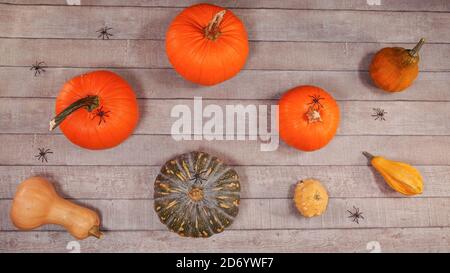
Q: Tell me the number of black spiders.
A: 8